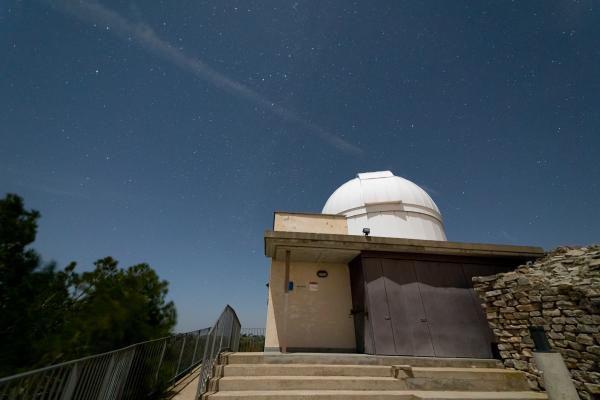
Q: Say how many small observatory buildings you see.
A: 1